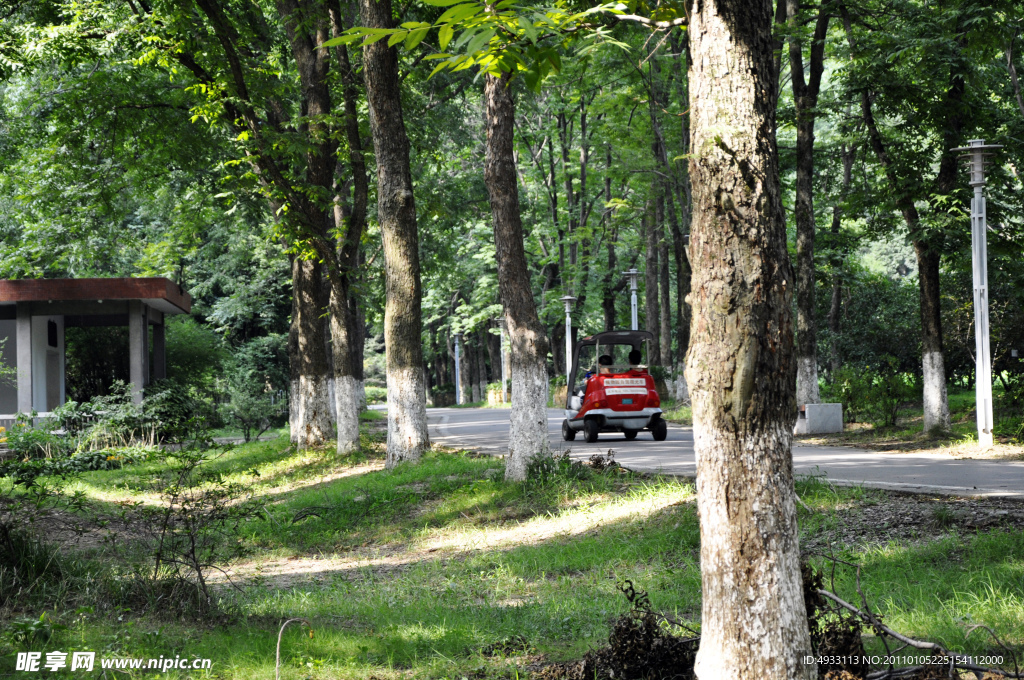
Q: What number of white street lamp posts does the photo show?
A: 5